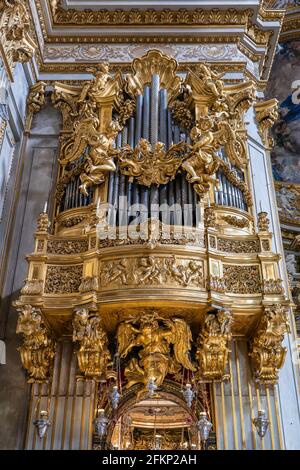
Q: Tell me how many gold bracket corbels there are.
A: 4